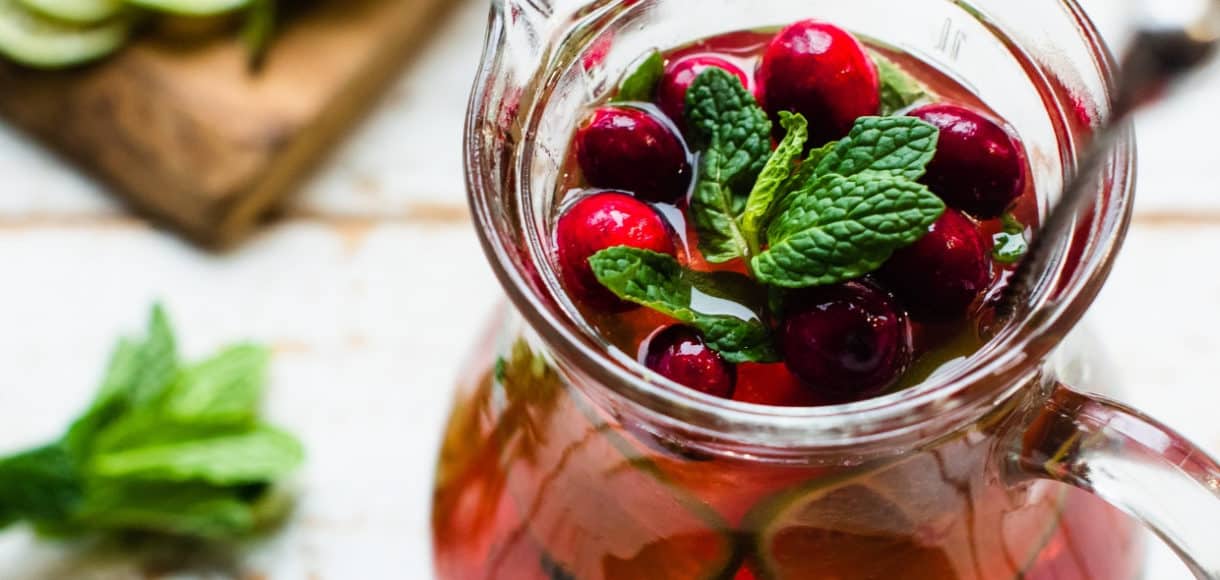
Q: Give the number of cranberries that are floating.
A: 8